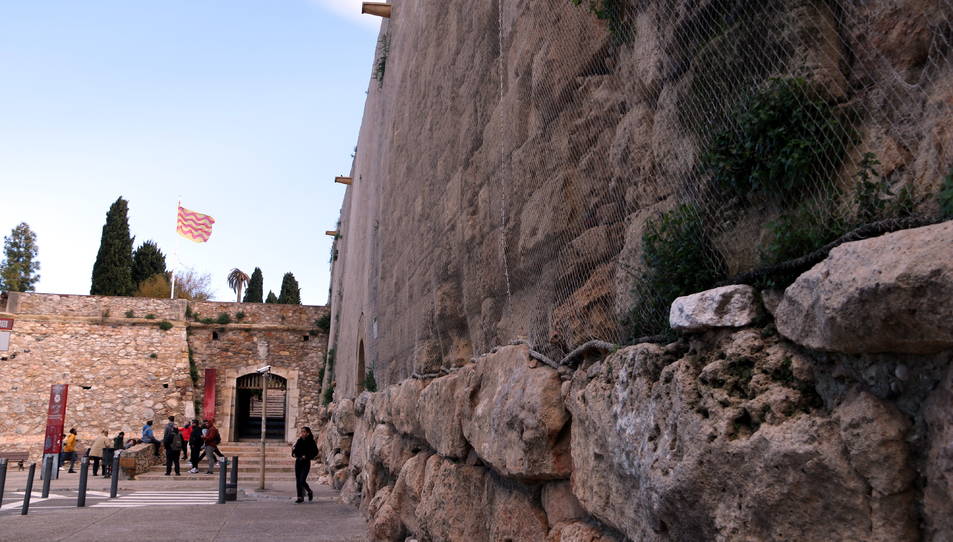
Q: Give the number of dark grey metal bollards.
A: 7